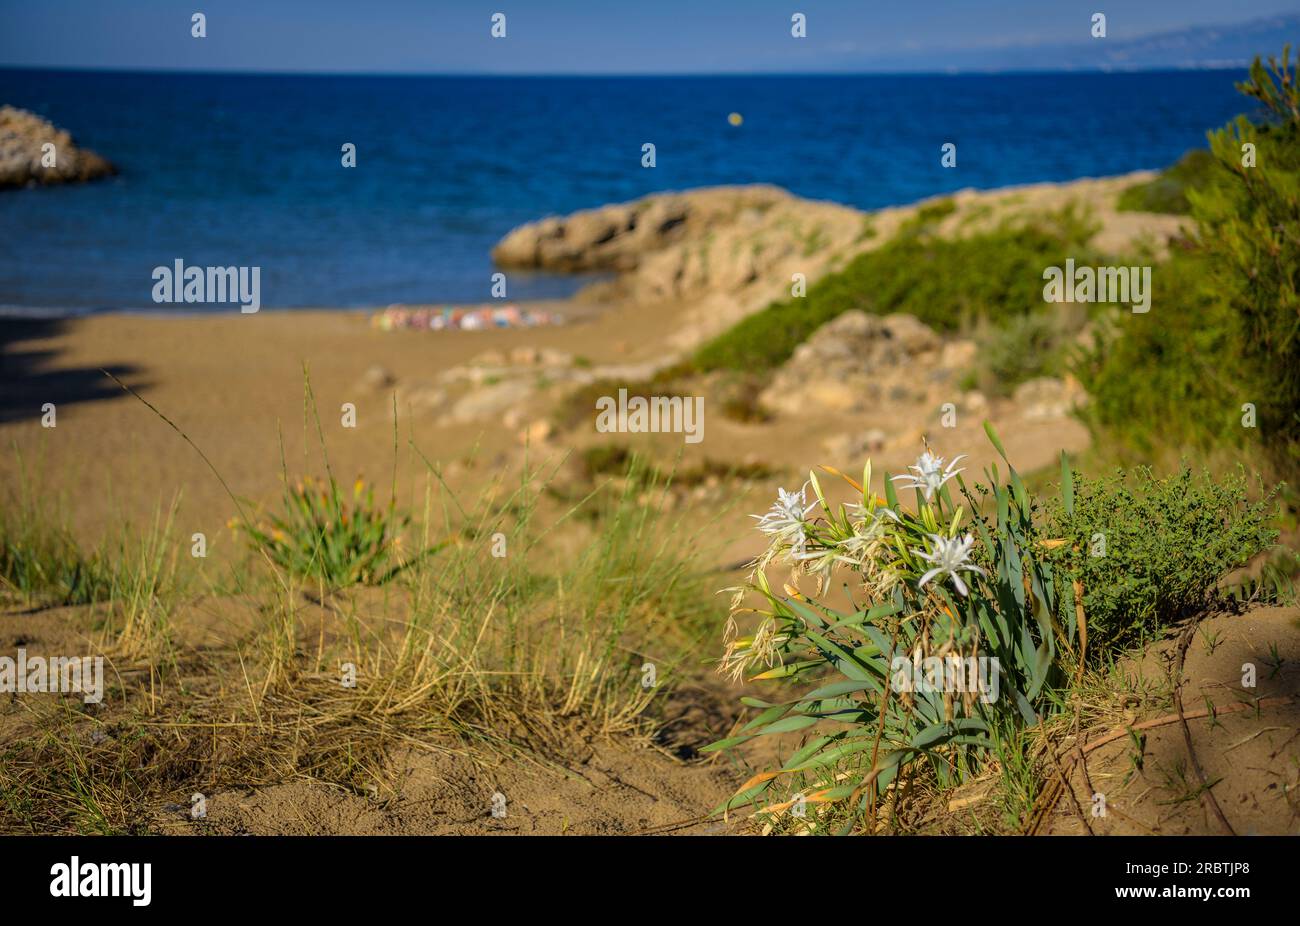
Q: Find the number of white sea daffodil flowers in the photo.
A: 3